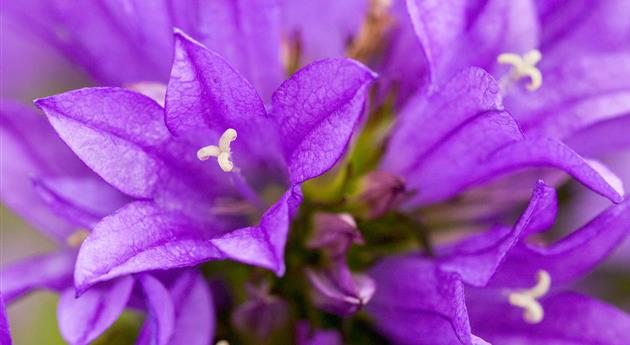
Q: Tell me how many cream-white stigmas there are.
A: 3